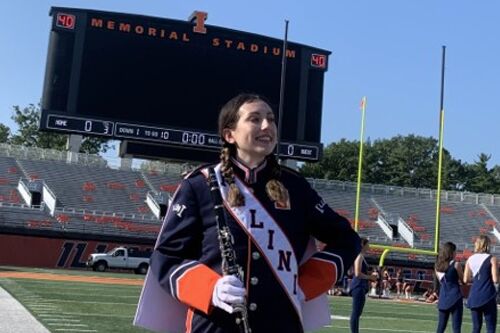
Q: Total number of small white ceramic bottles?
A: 0